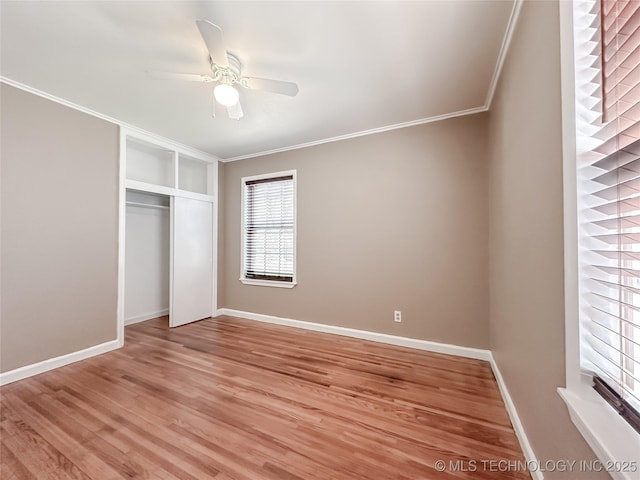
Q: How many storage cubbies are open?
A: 2